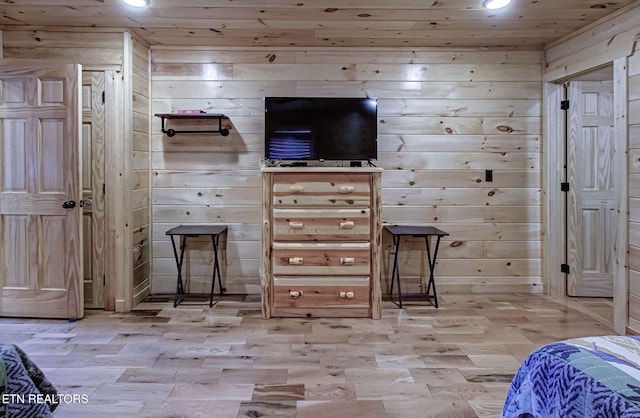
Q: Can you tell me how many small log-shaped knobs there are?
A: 8